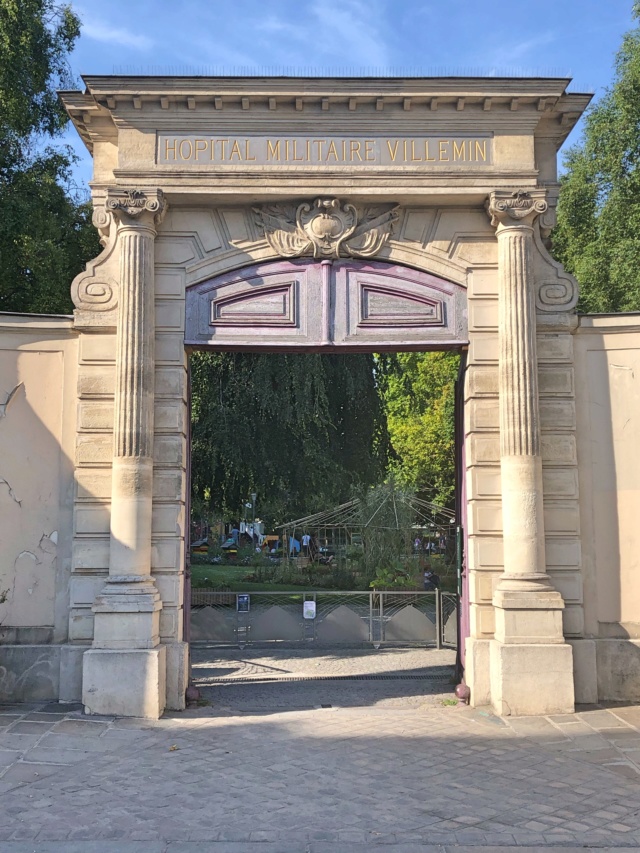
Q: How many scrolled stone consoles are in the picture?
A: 2